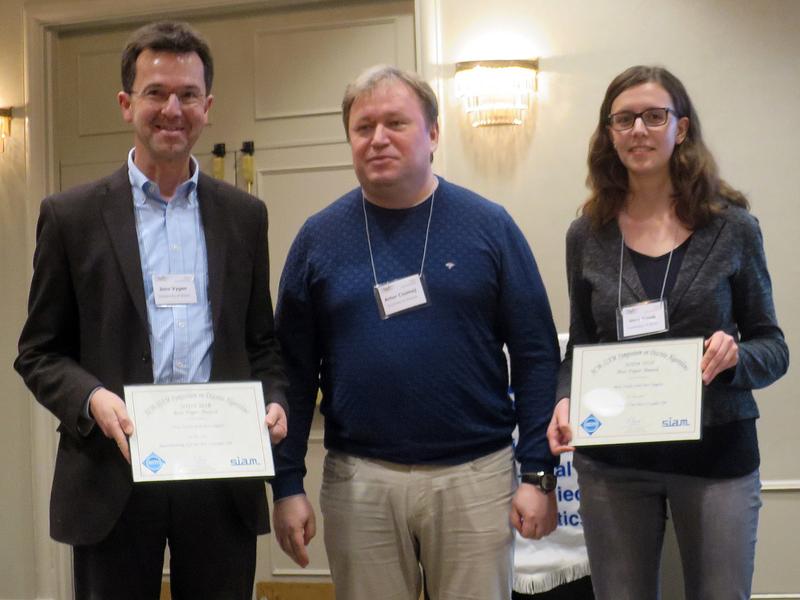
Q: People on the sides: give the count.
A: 2